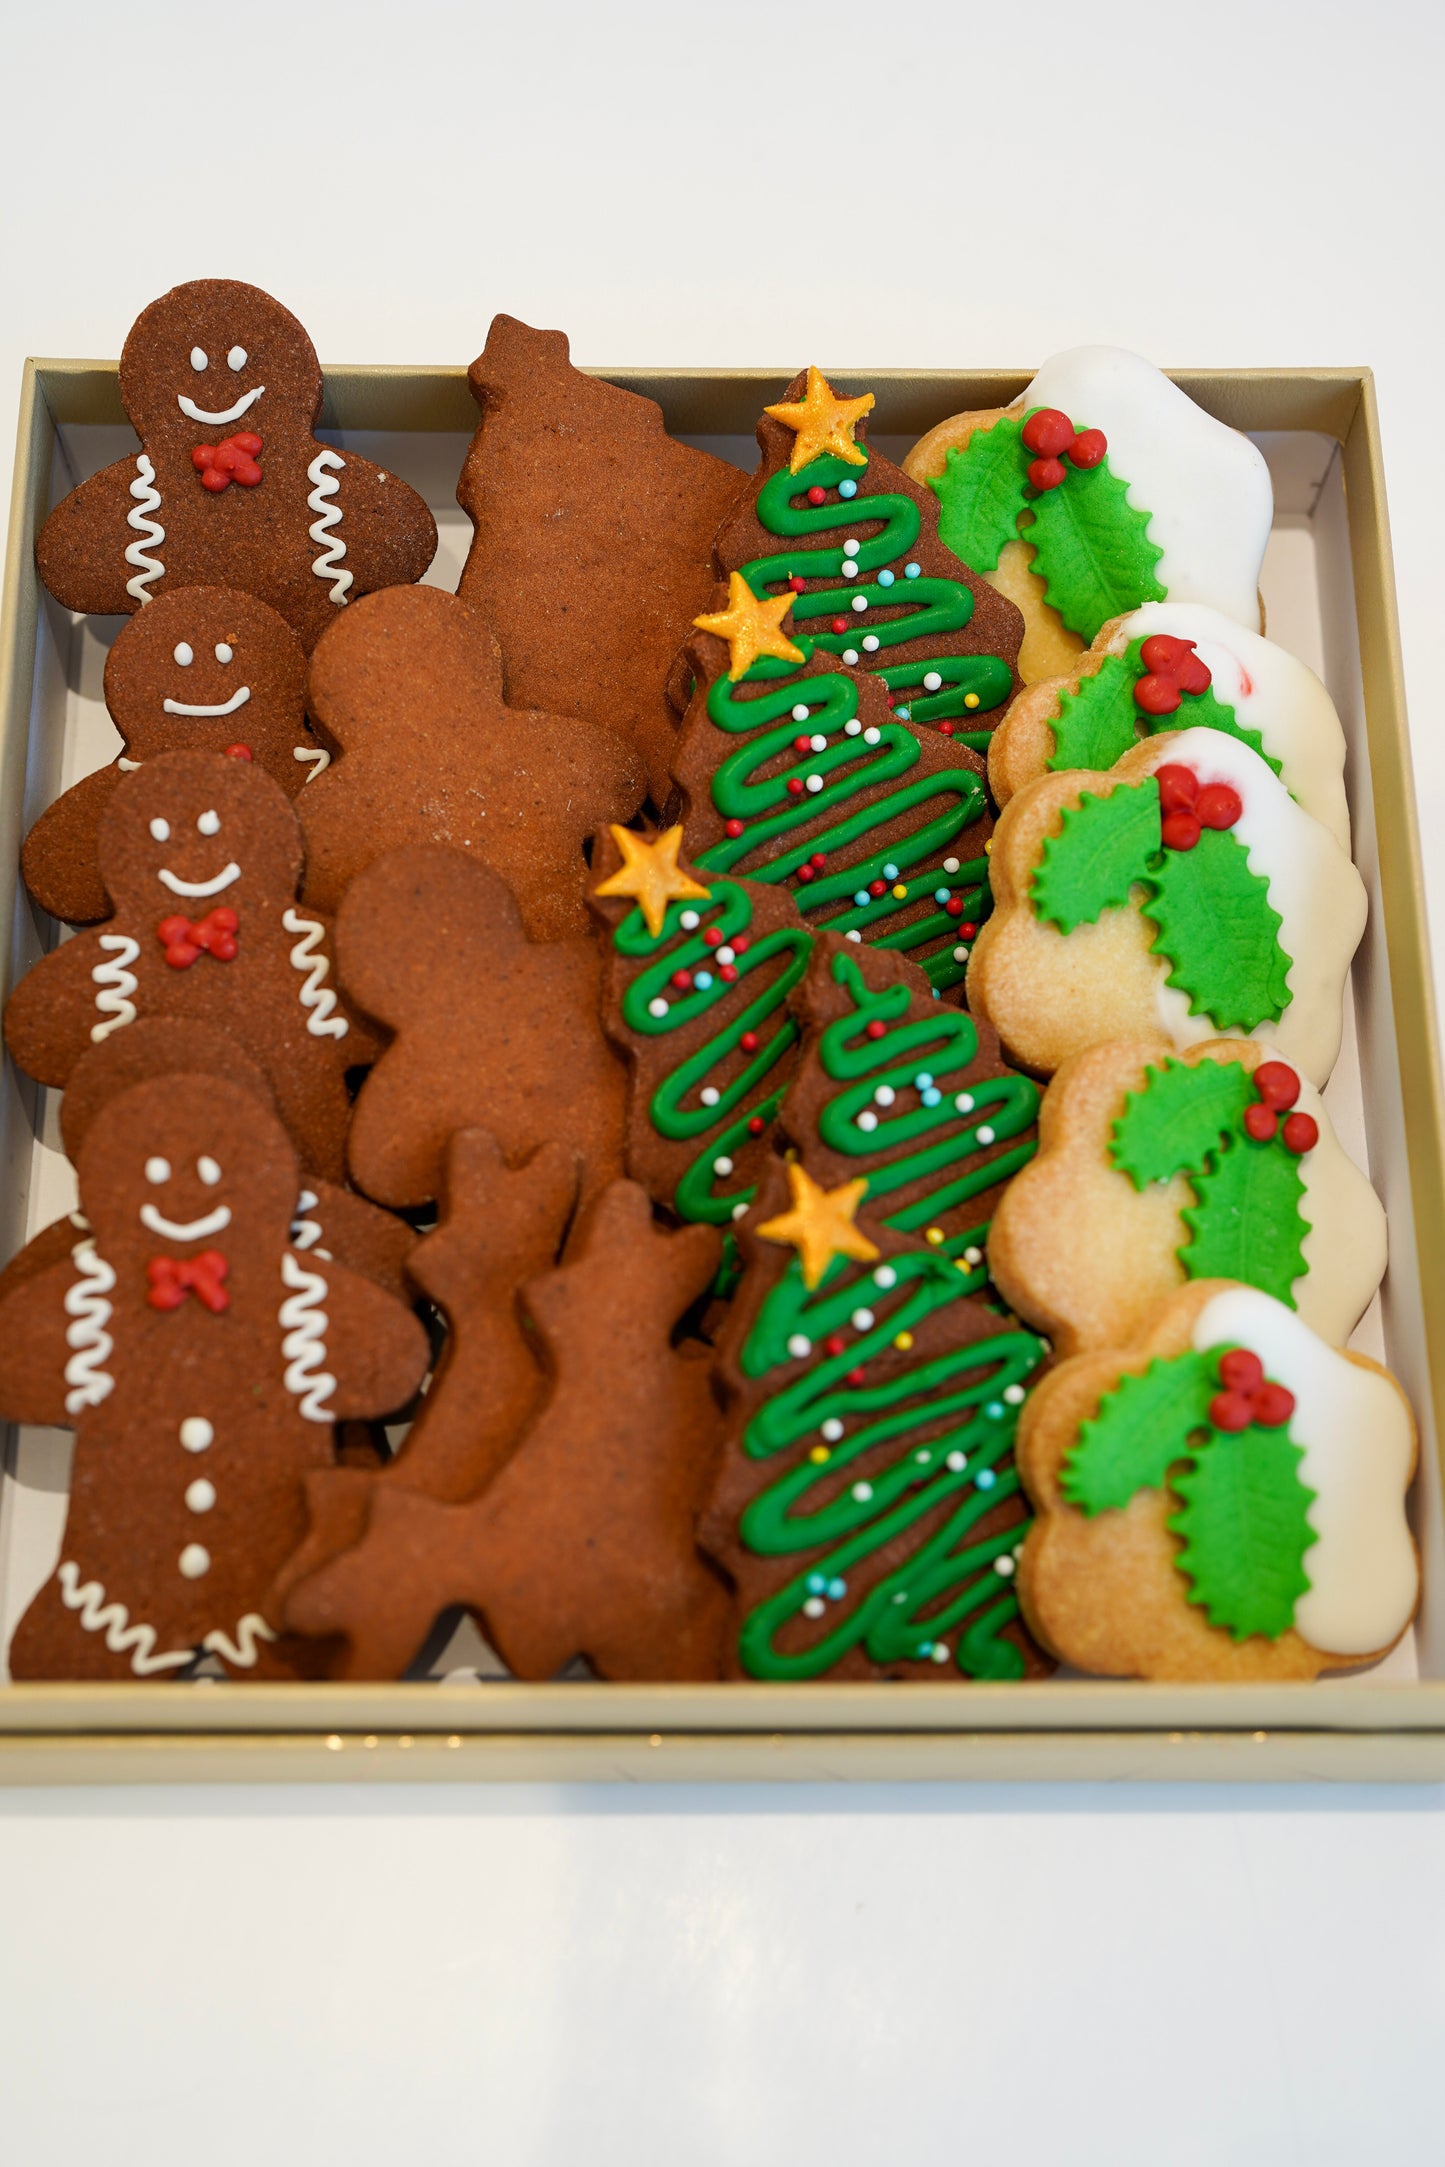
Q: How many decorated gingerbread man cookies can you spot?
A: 5